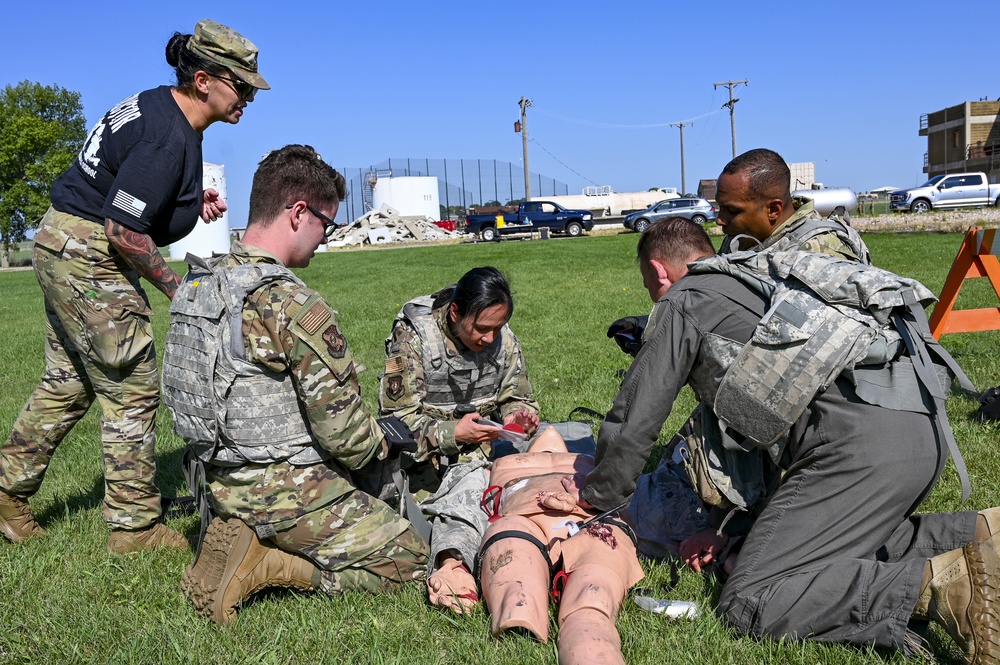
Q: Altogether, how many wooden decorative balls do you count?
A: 0